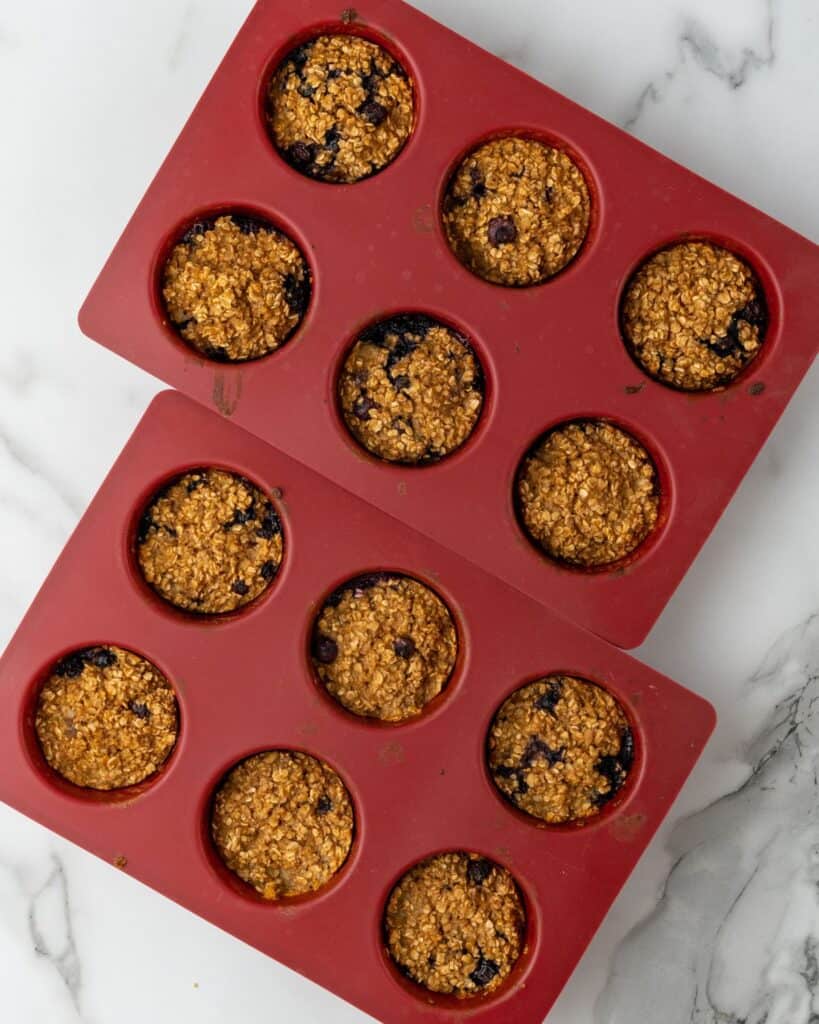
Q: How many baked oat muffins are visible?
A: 12